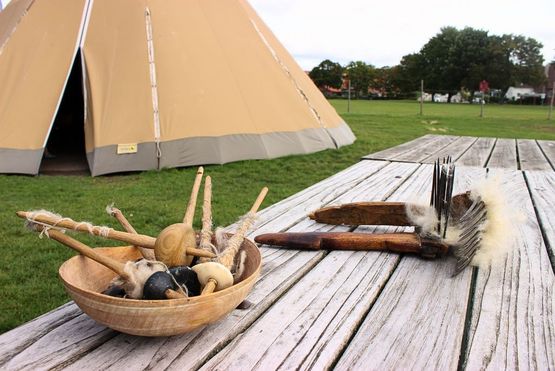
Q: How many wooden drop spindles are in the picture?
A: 6